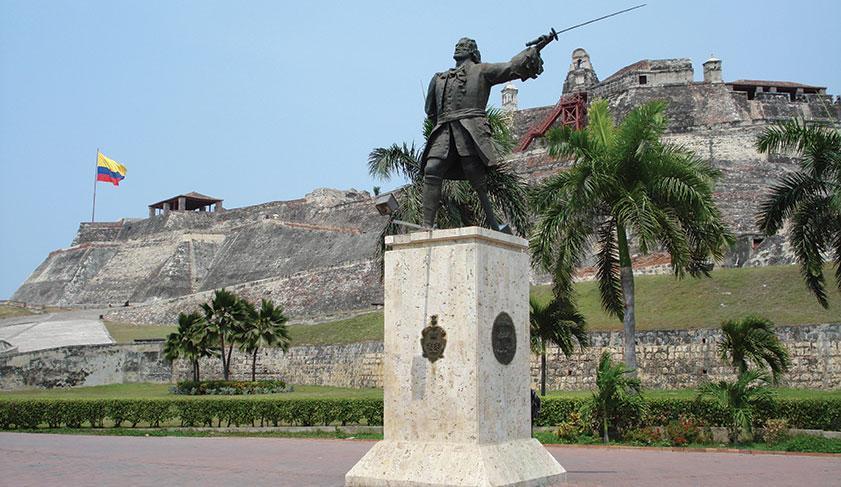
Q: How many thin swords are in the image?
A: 1